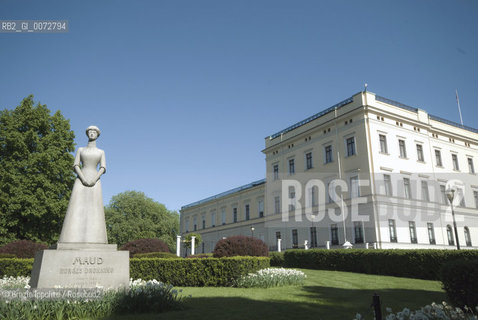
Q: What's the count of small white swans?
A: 0